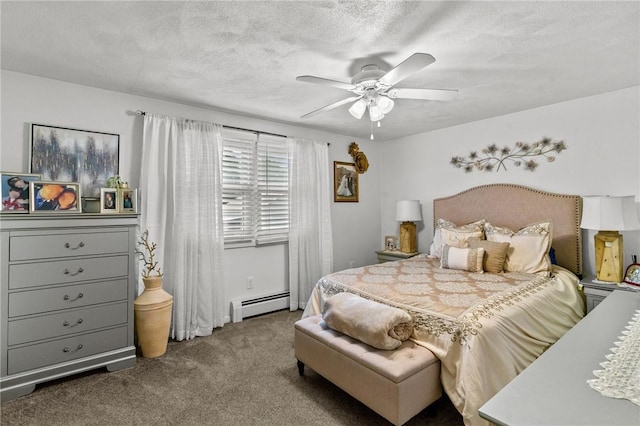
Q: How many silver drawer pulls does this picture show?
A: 5